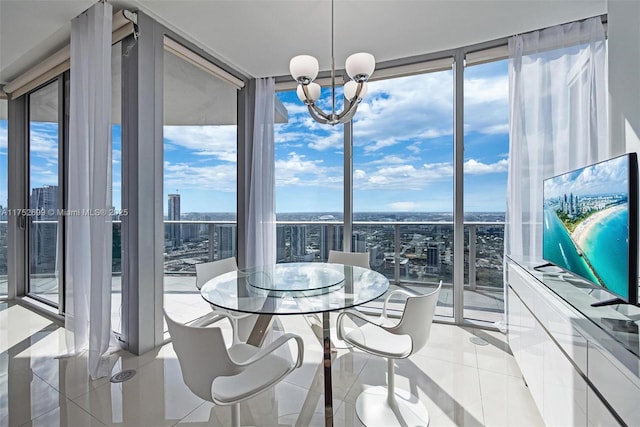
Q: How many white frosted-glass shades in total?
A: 4